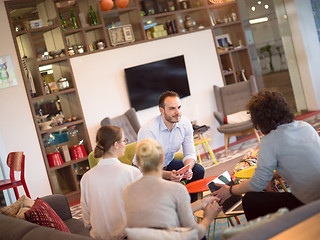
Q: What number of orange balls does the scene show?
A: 2